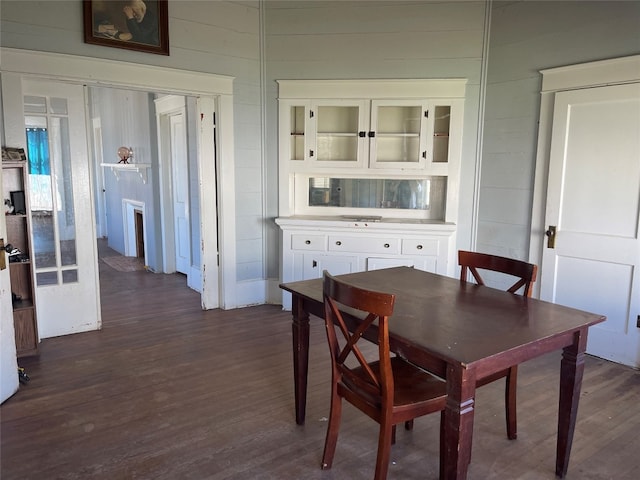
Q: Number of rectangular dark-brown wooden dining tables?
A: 1